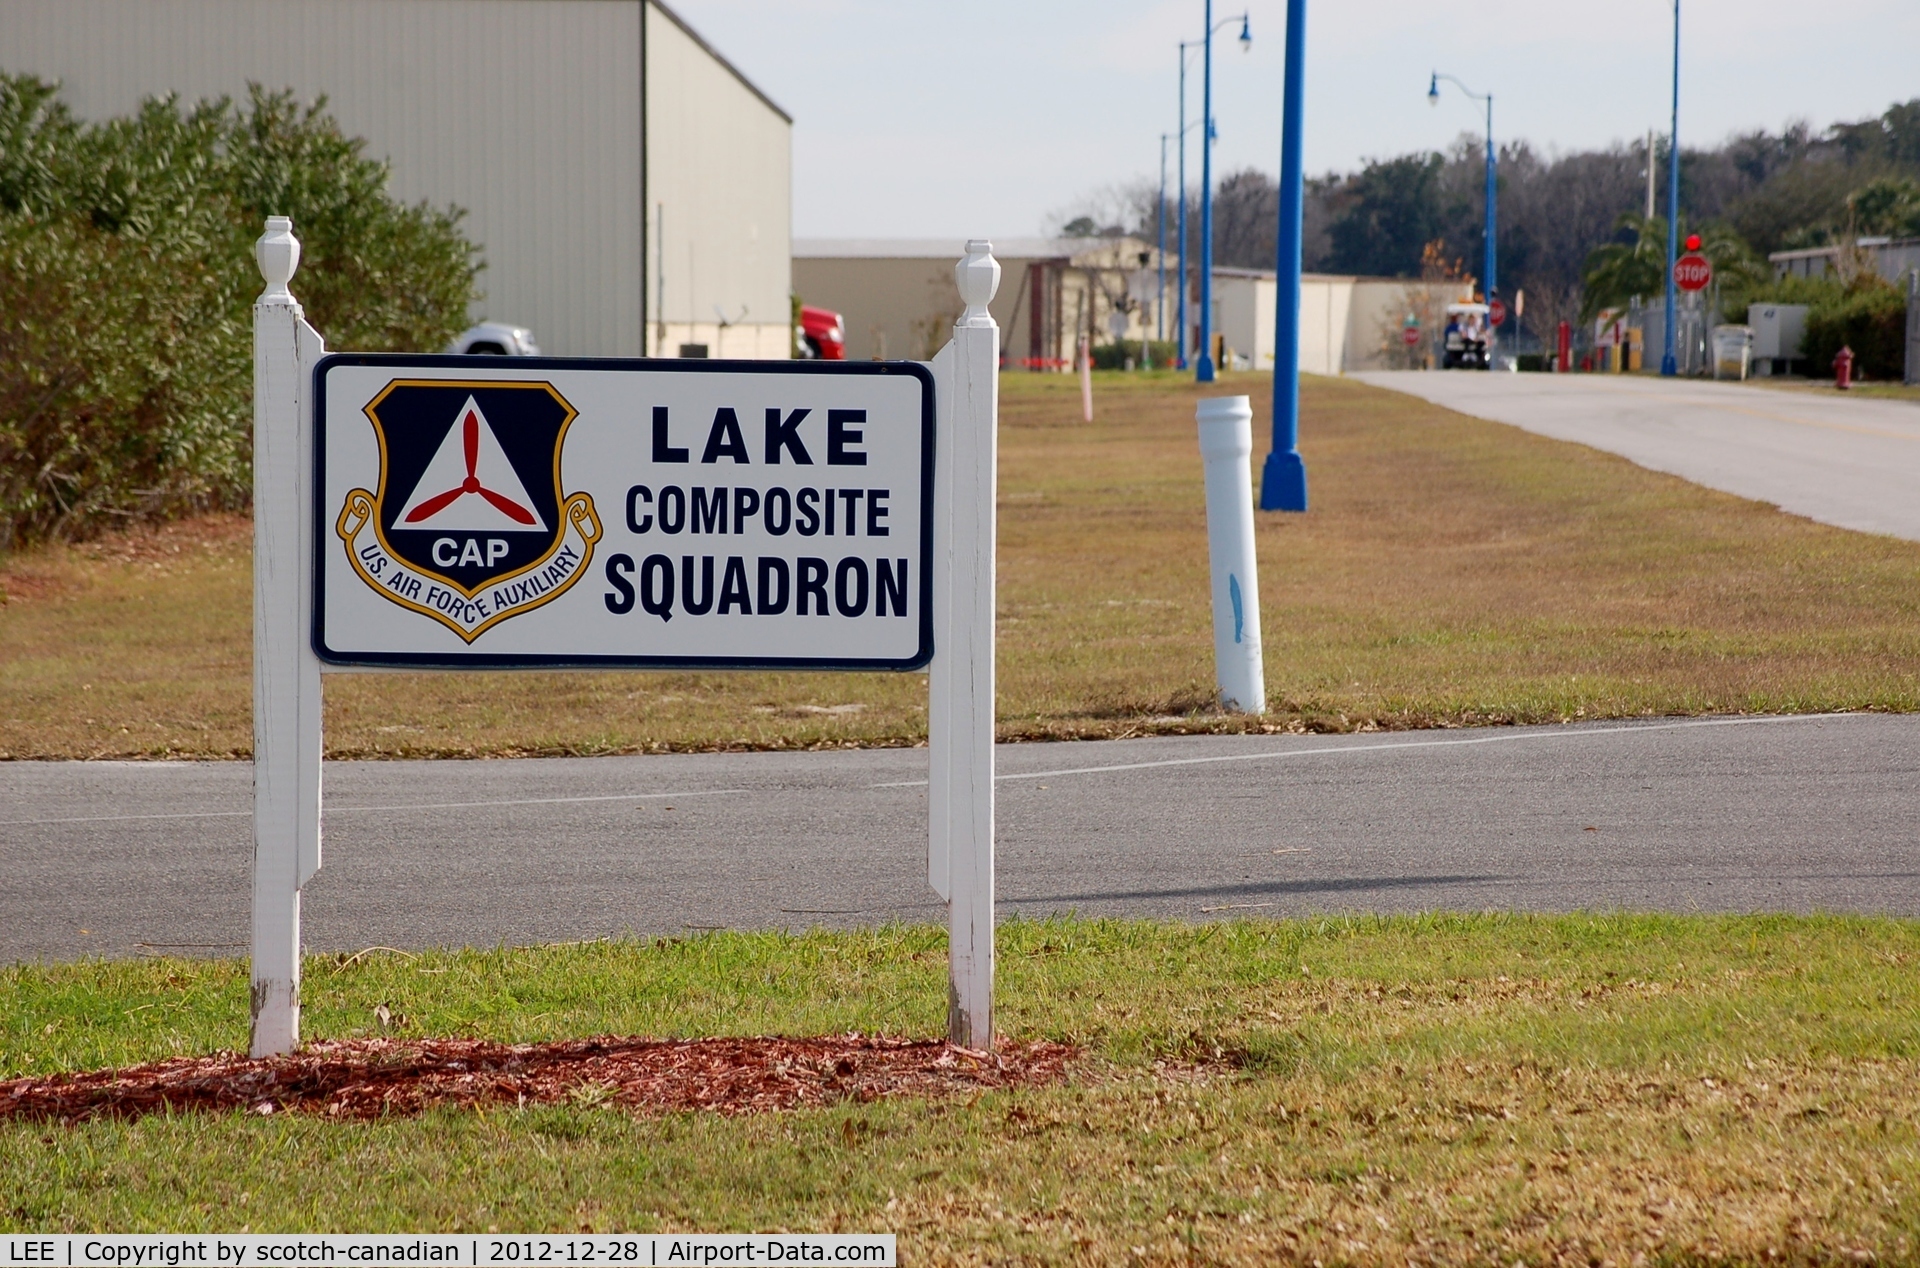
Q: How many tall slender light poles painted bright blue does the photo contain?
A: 6